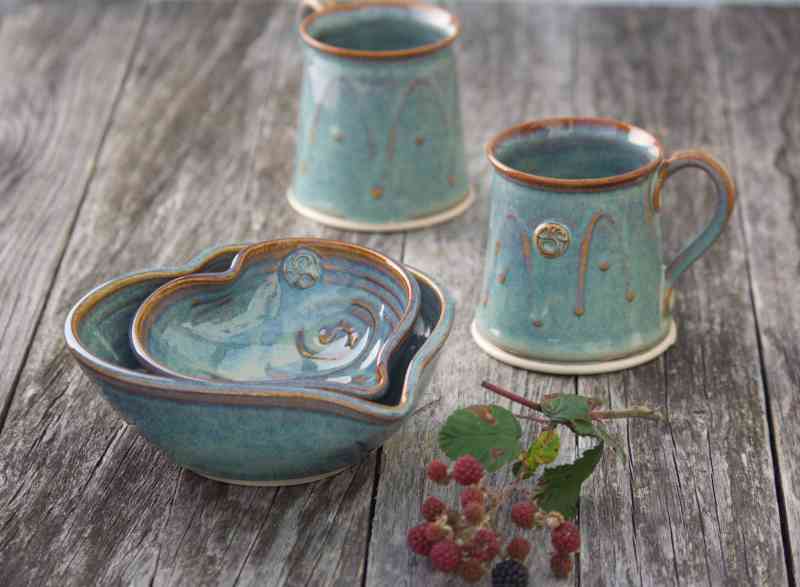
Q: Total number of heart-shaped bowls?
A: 2